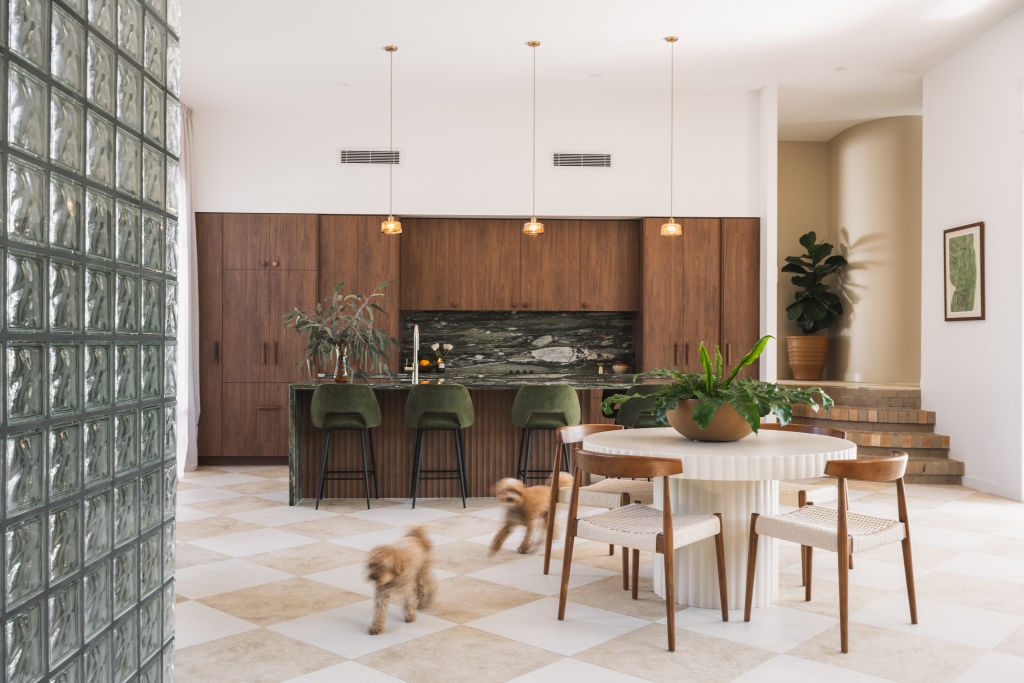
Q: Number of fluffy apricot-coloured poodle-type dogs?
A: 2